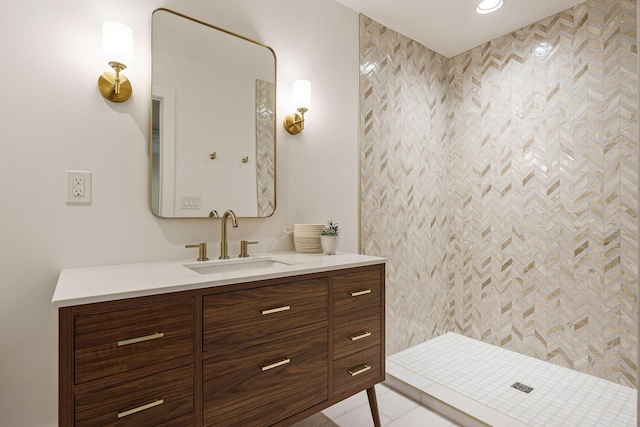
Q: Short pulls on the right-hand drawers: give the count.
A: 3